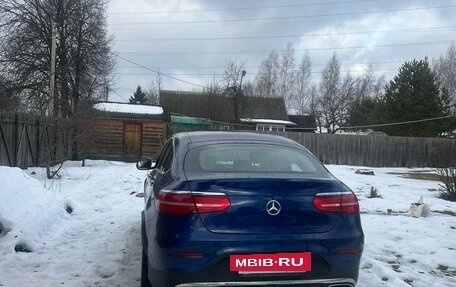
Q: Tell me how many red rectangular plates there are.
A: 1